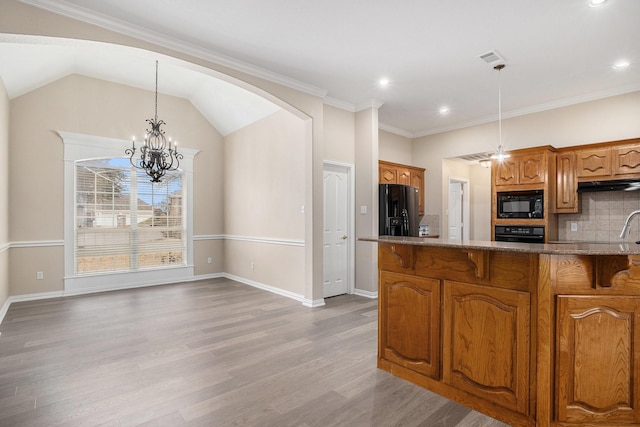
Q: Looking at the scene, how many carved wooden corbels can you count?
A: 3